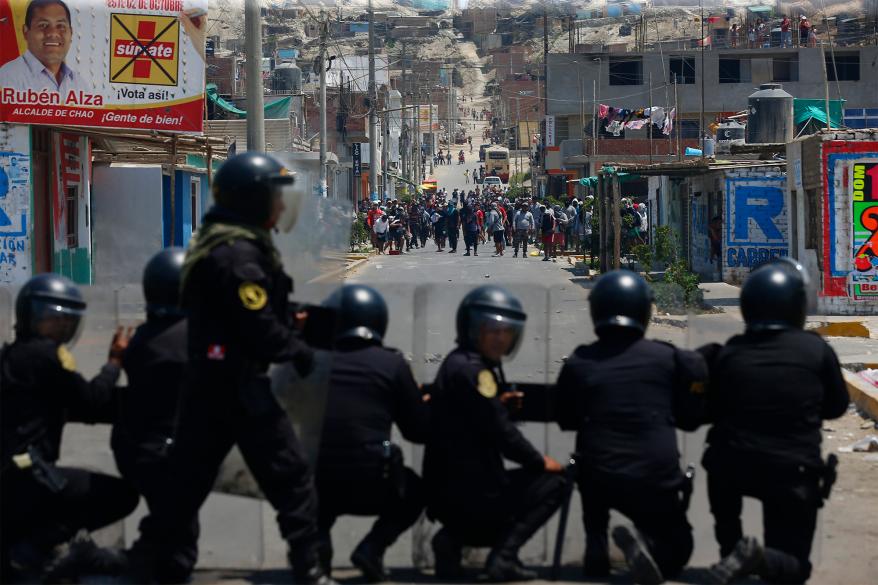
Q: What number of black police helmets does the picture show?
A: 7